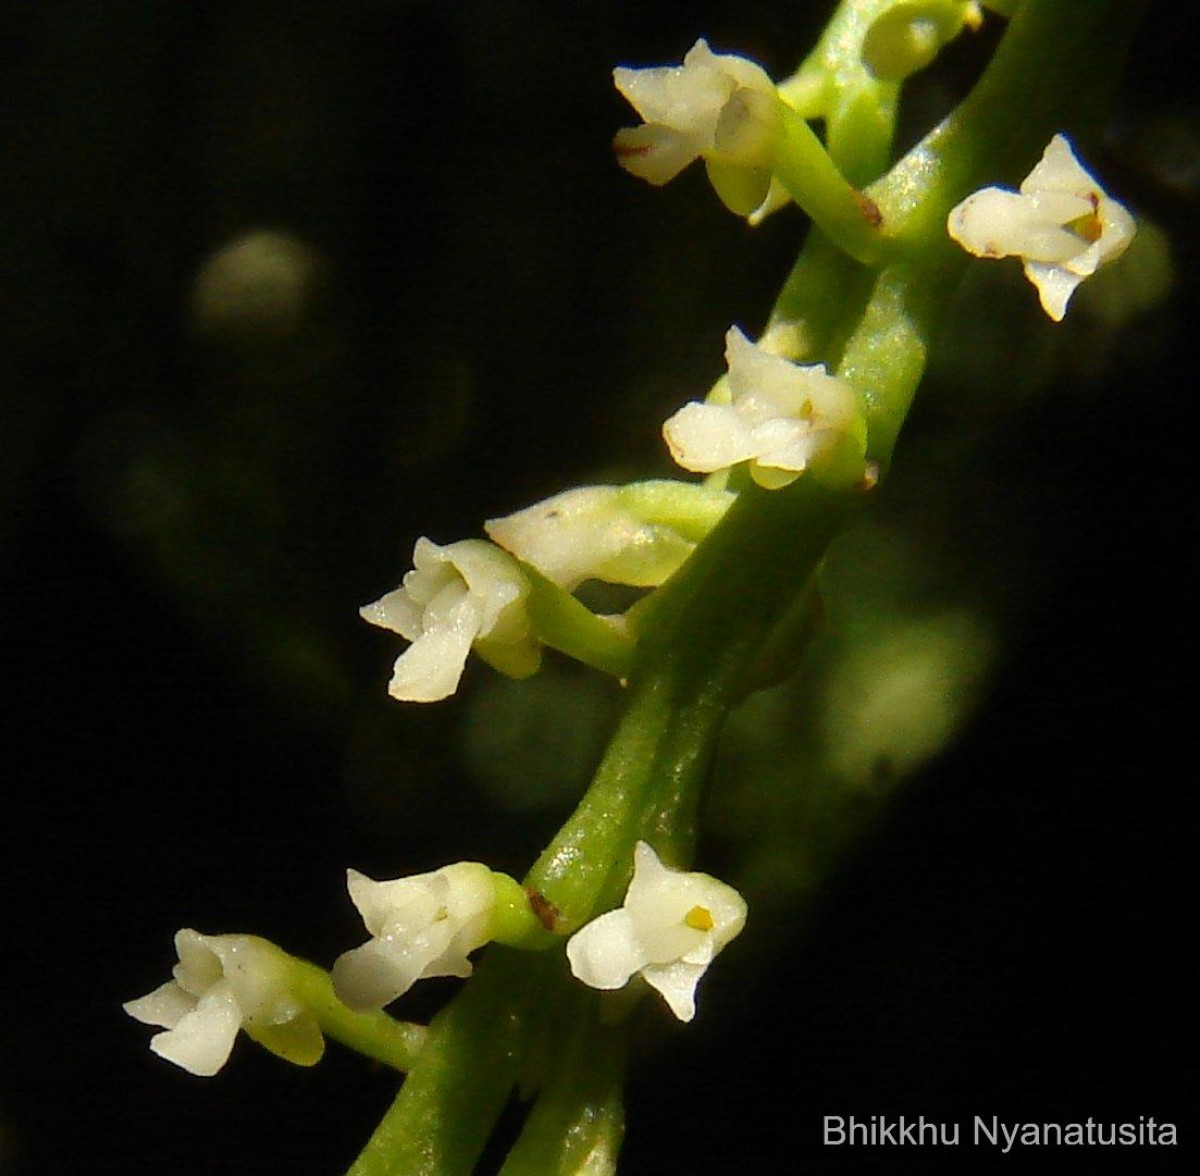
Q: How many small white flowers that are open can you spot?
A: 7